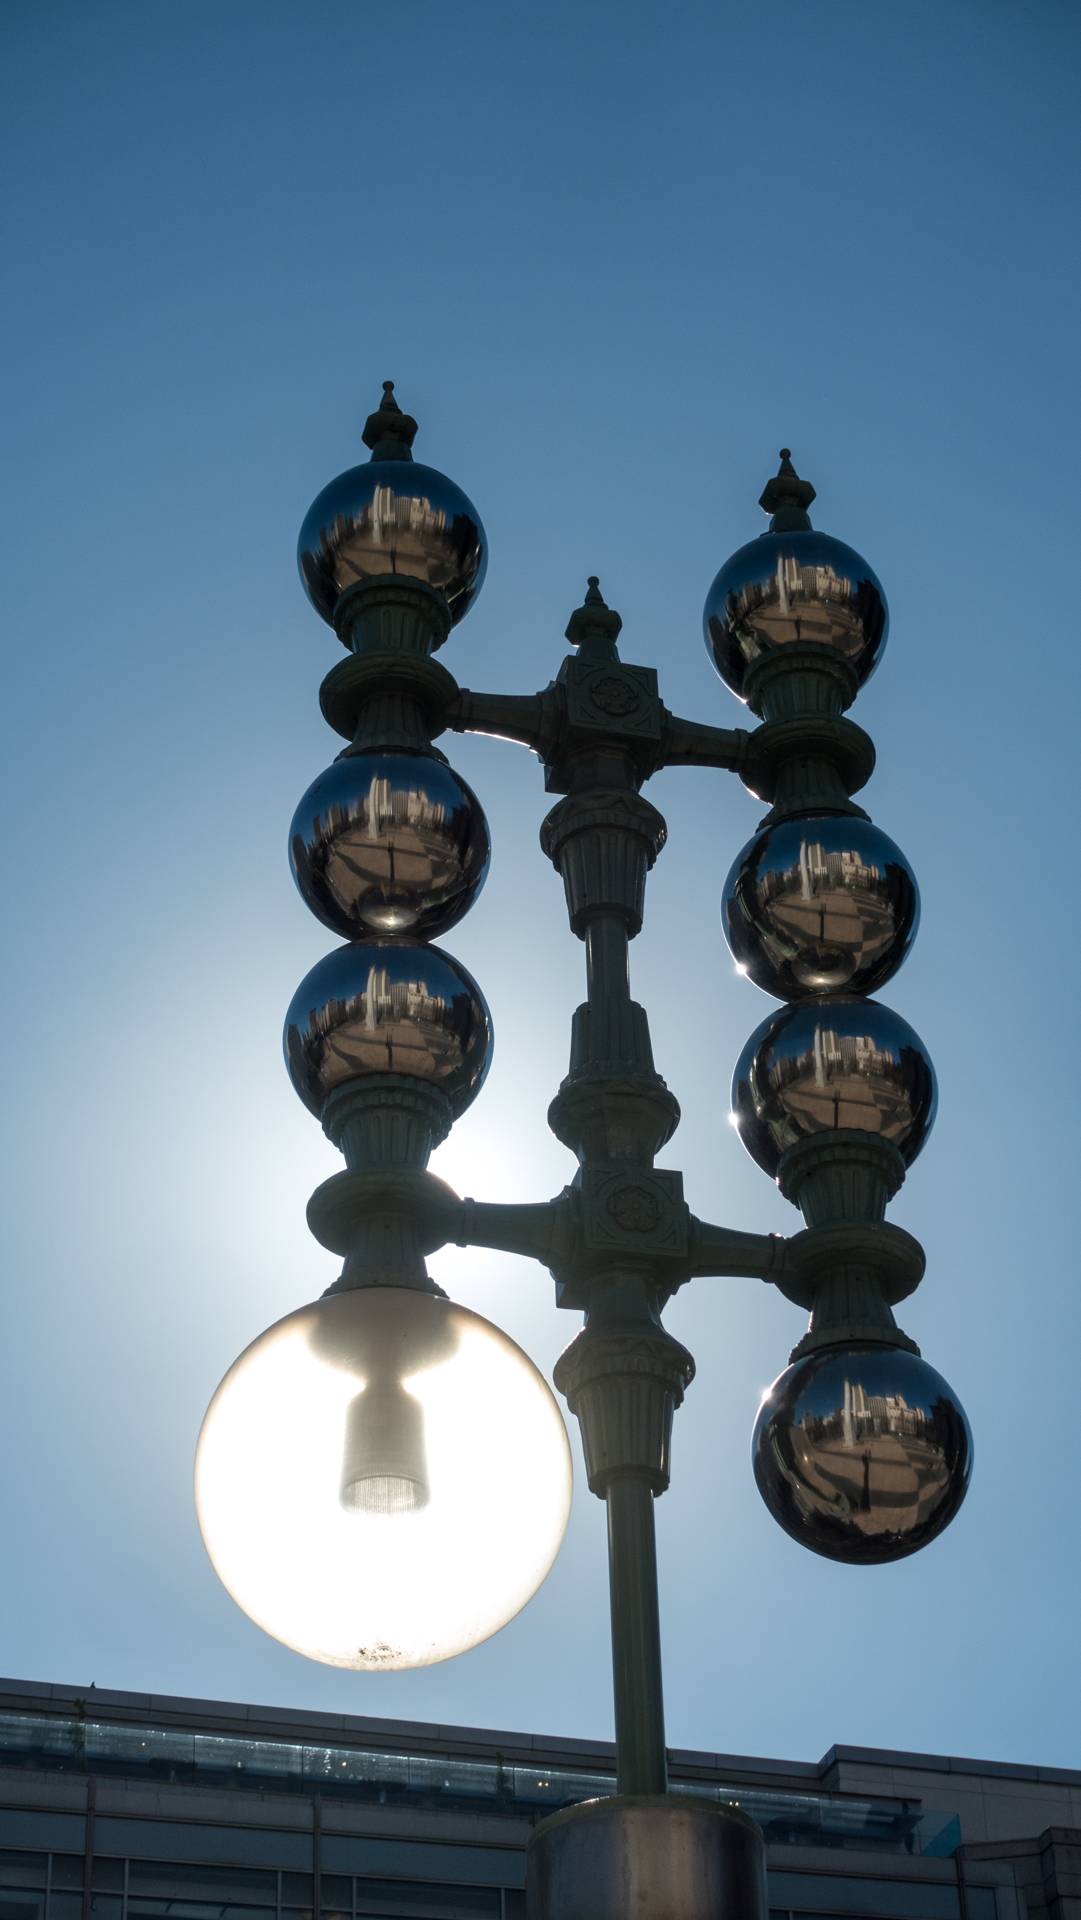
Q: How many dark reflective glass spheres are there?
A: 7